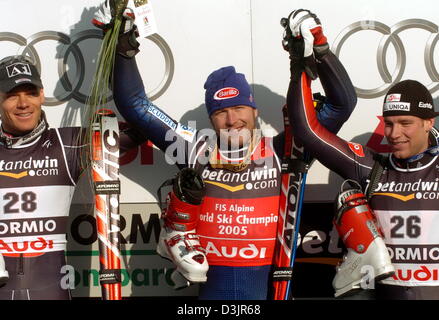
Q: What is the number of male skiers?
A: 3